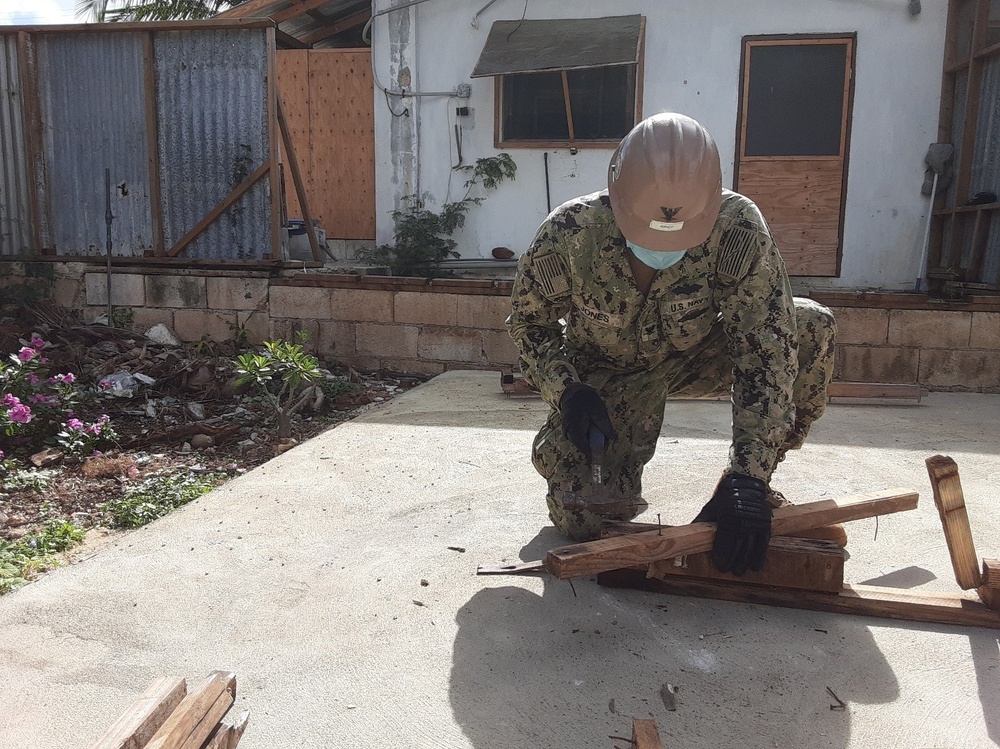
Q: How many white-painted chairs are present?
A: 0